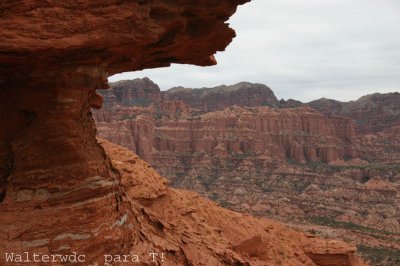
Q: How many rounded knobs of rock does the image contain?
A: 1